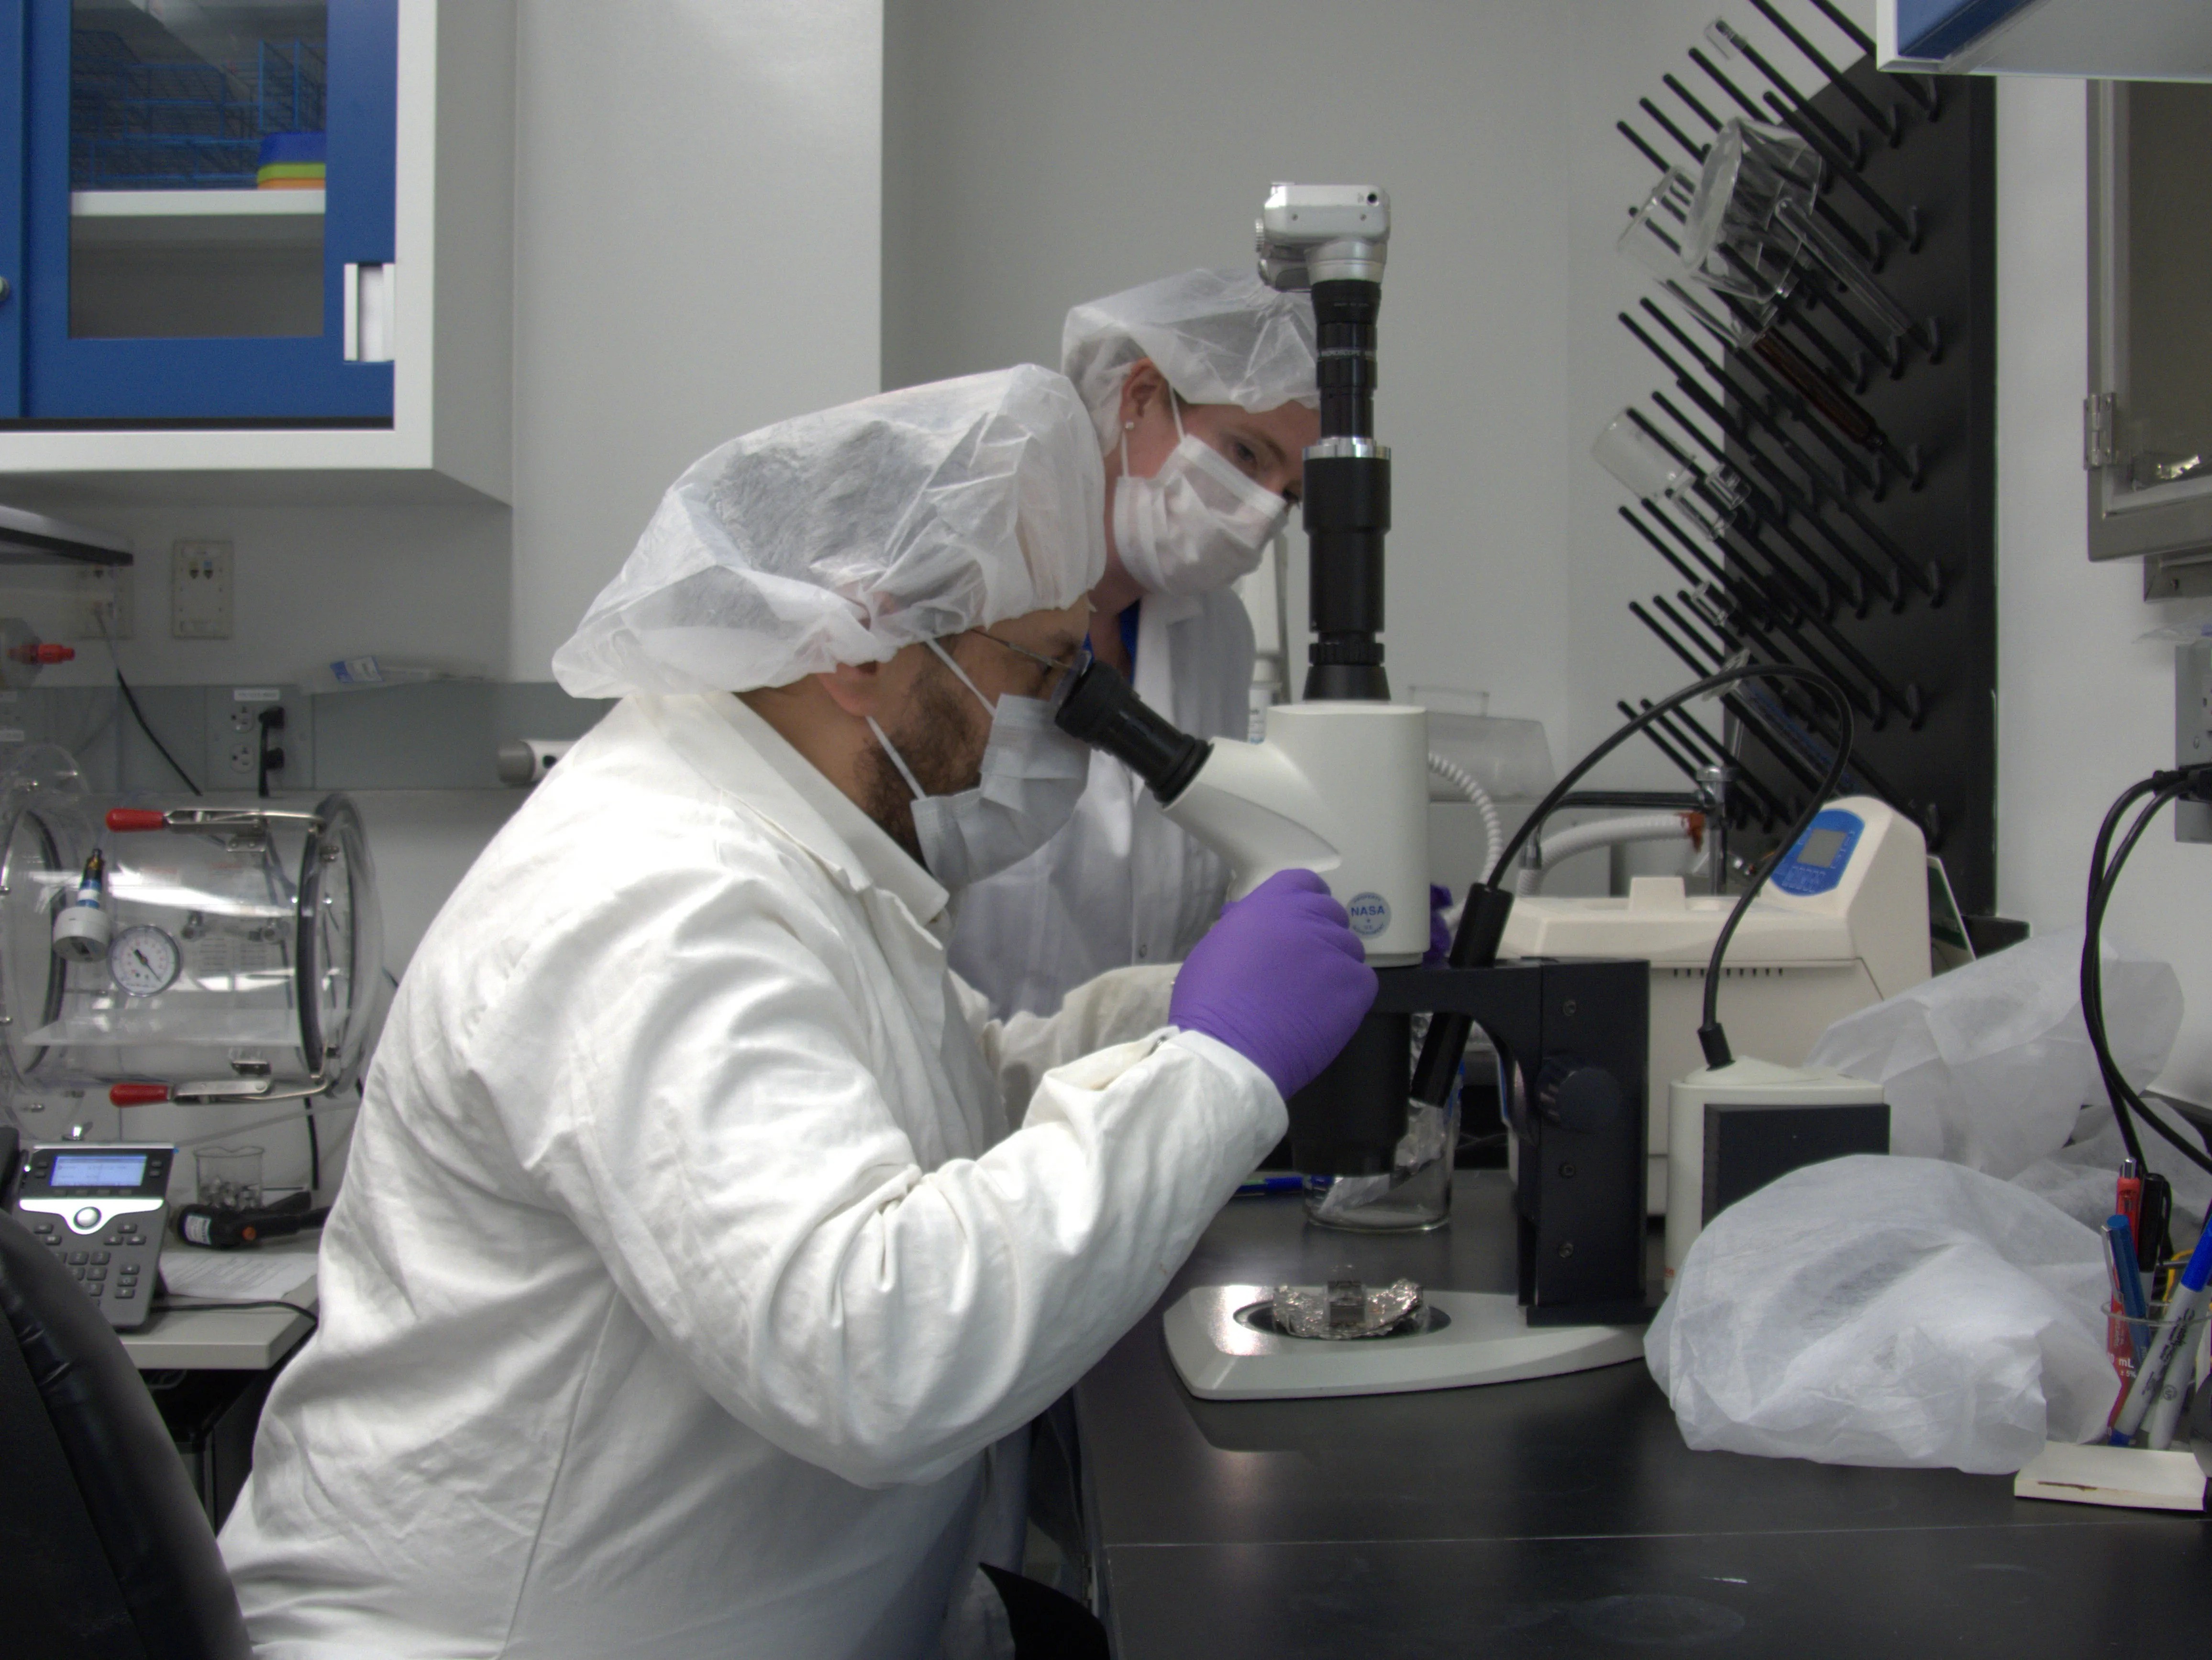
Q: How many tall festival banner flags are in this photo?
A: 0